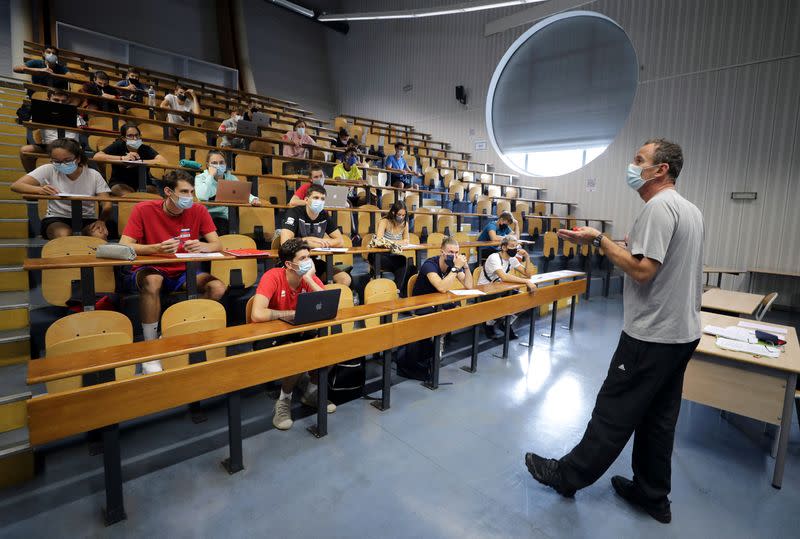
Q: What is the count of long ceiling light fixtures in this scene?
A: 2